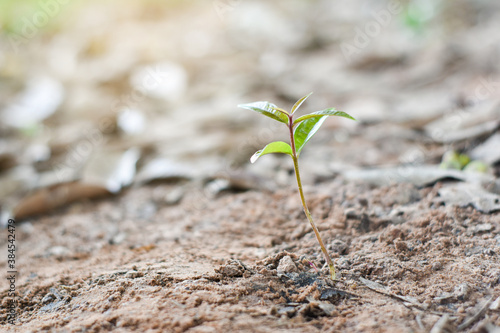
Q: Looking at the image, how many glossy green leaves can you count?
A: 5